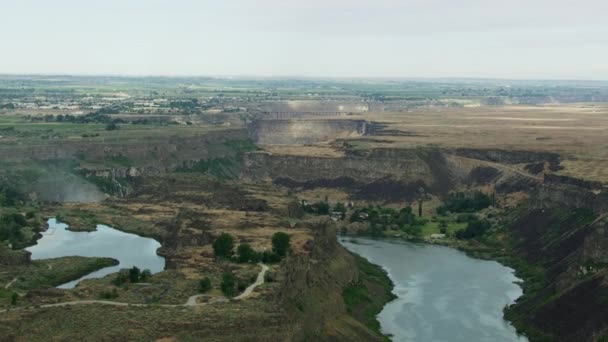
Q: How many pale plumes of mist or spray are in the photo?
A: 1